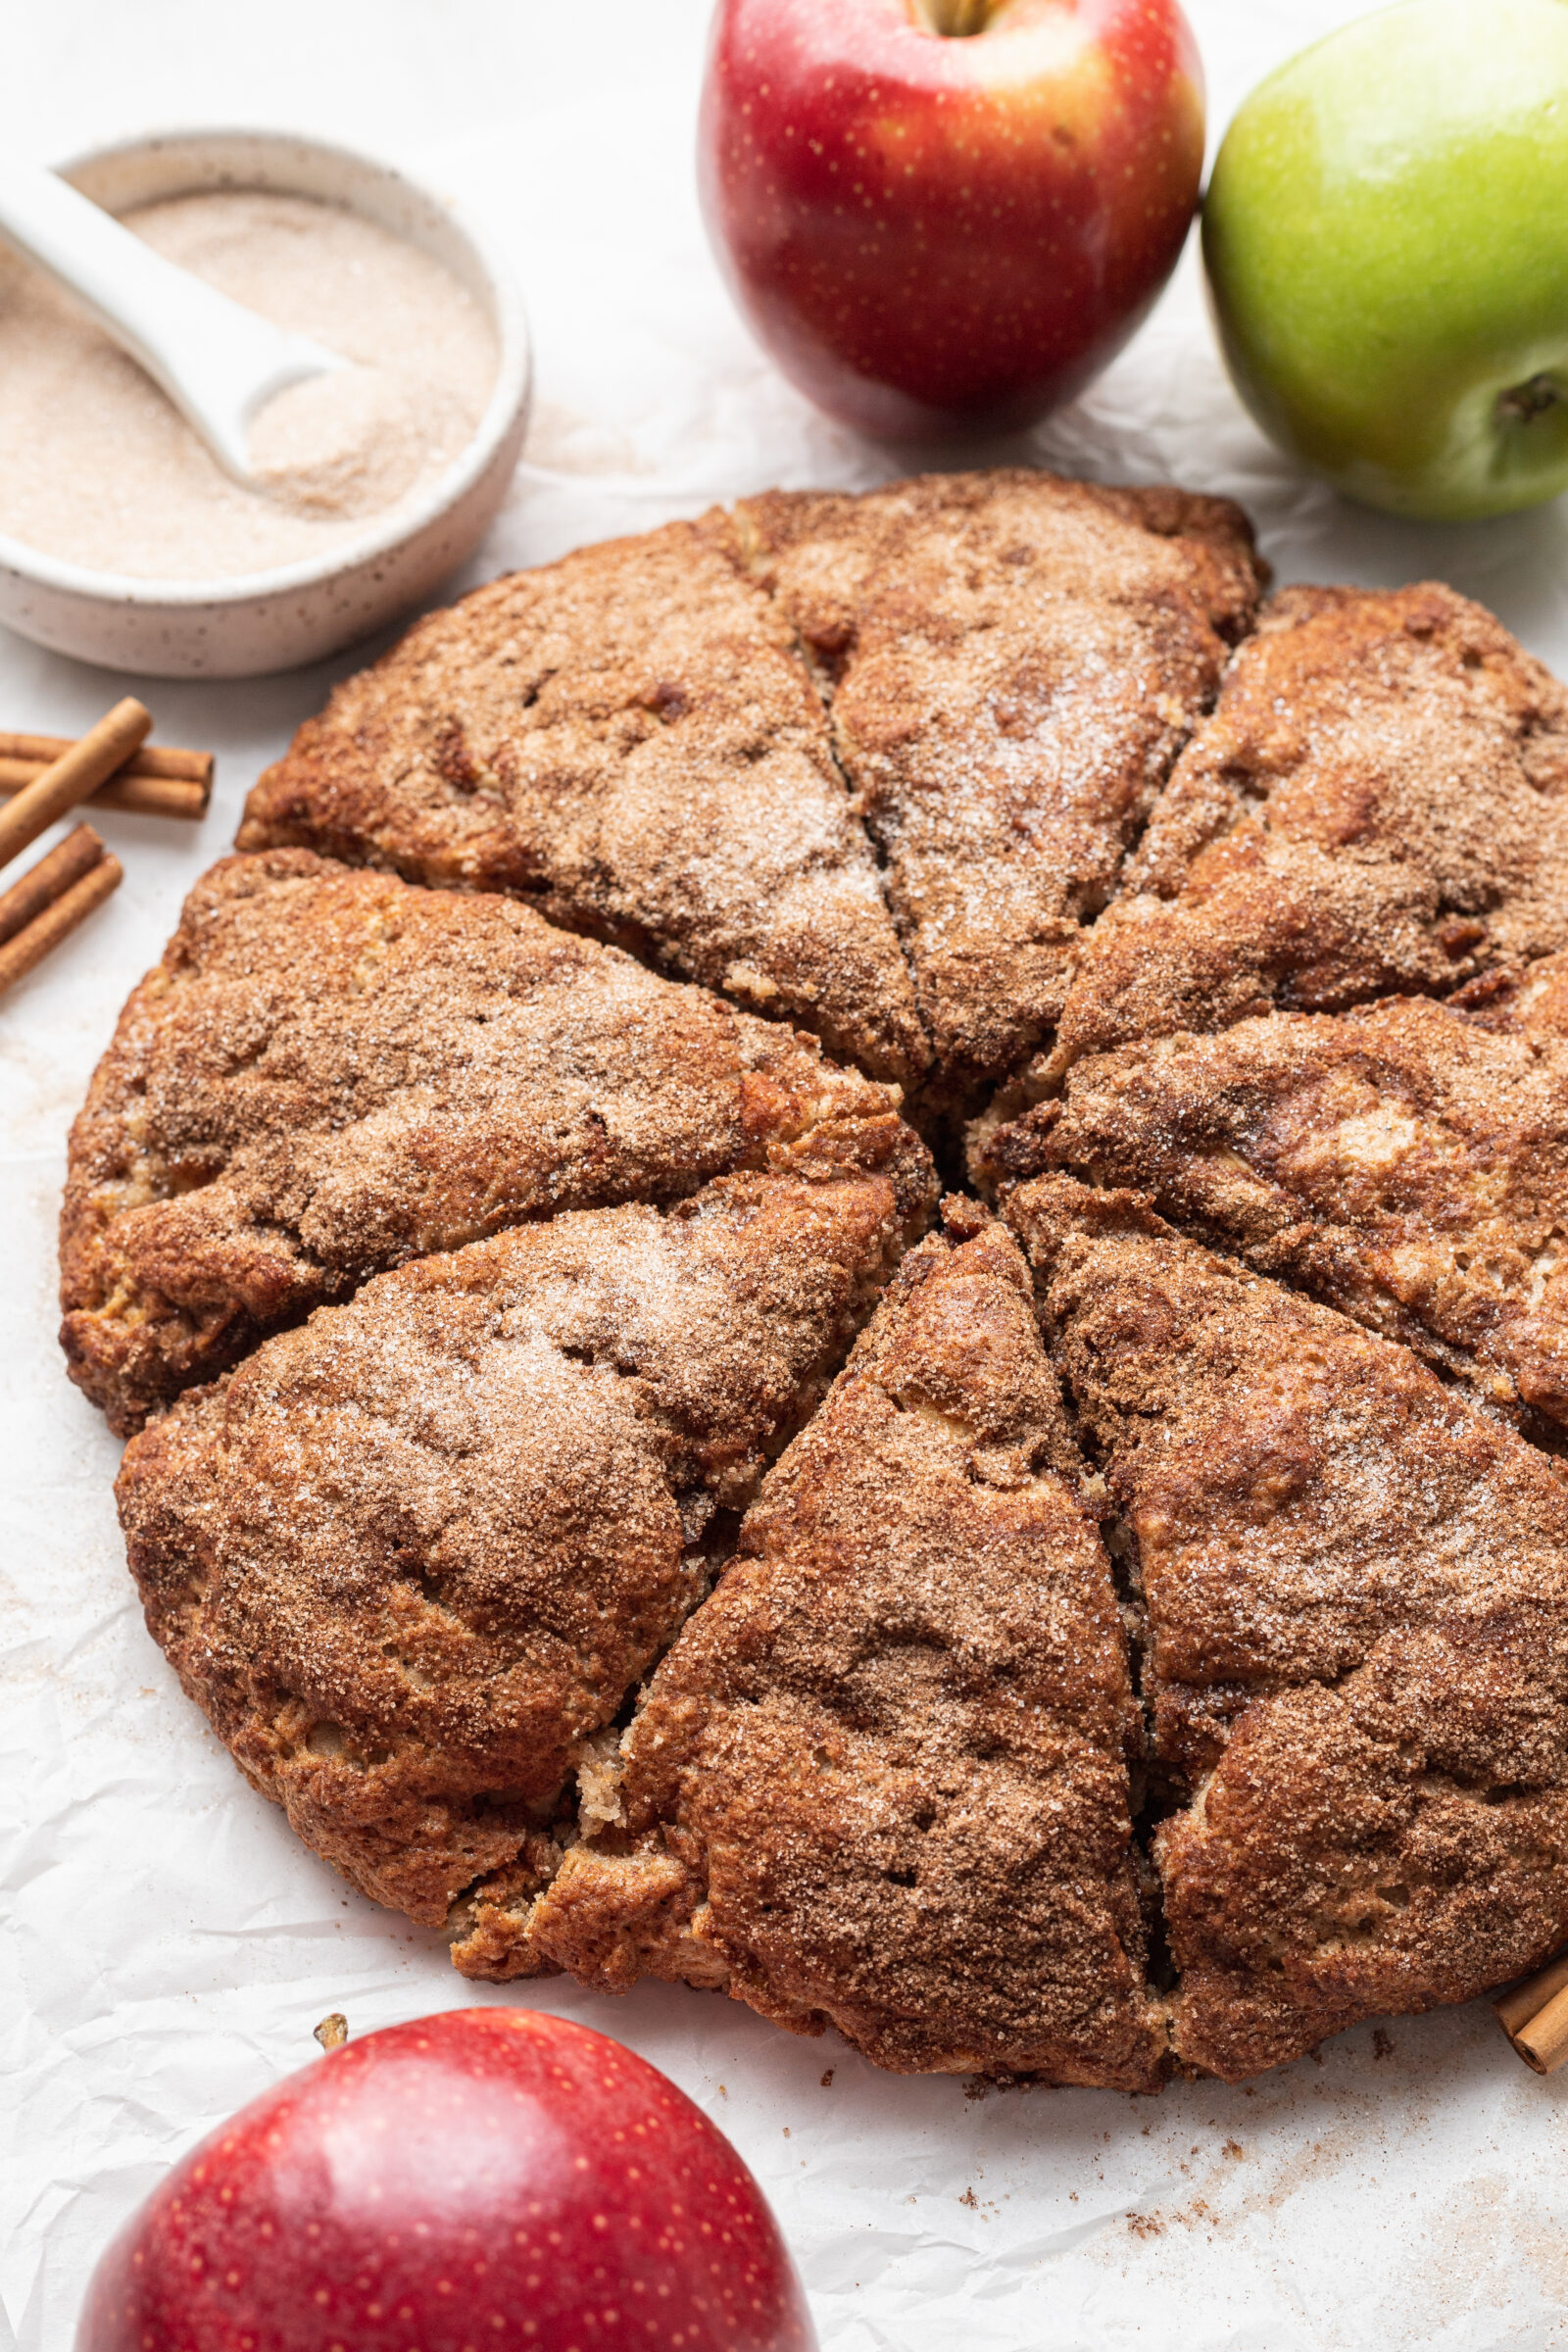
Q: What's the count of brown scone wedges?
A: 8